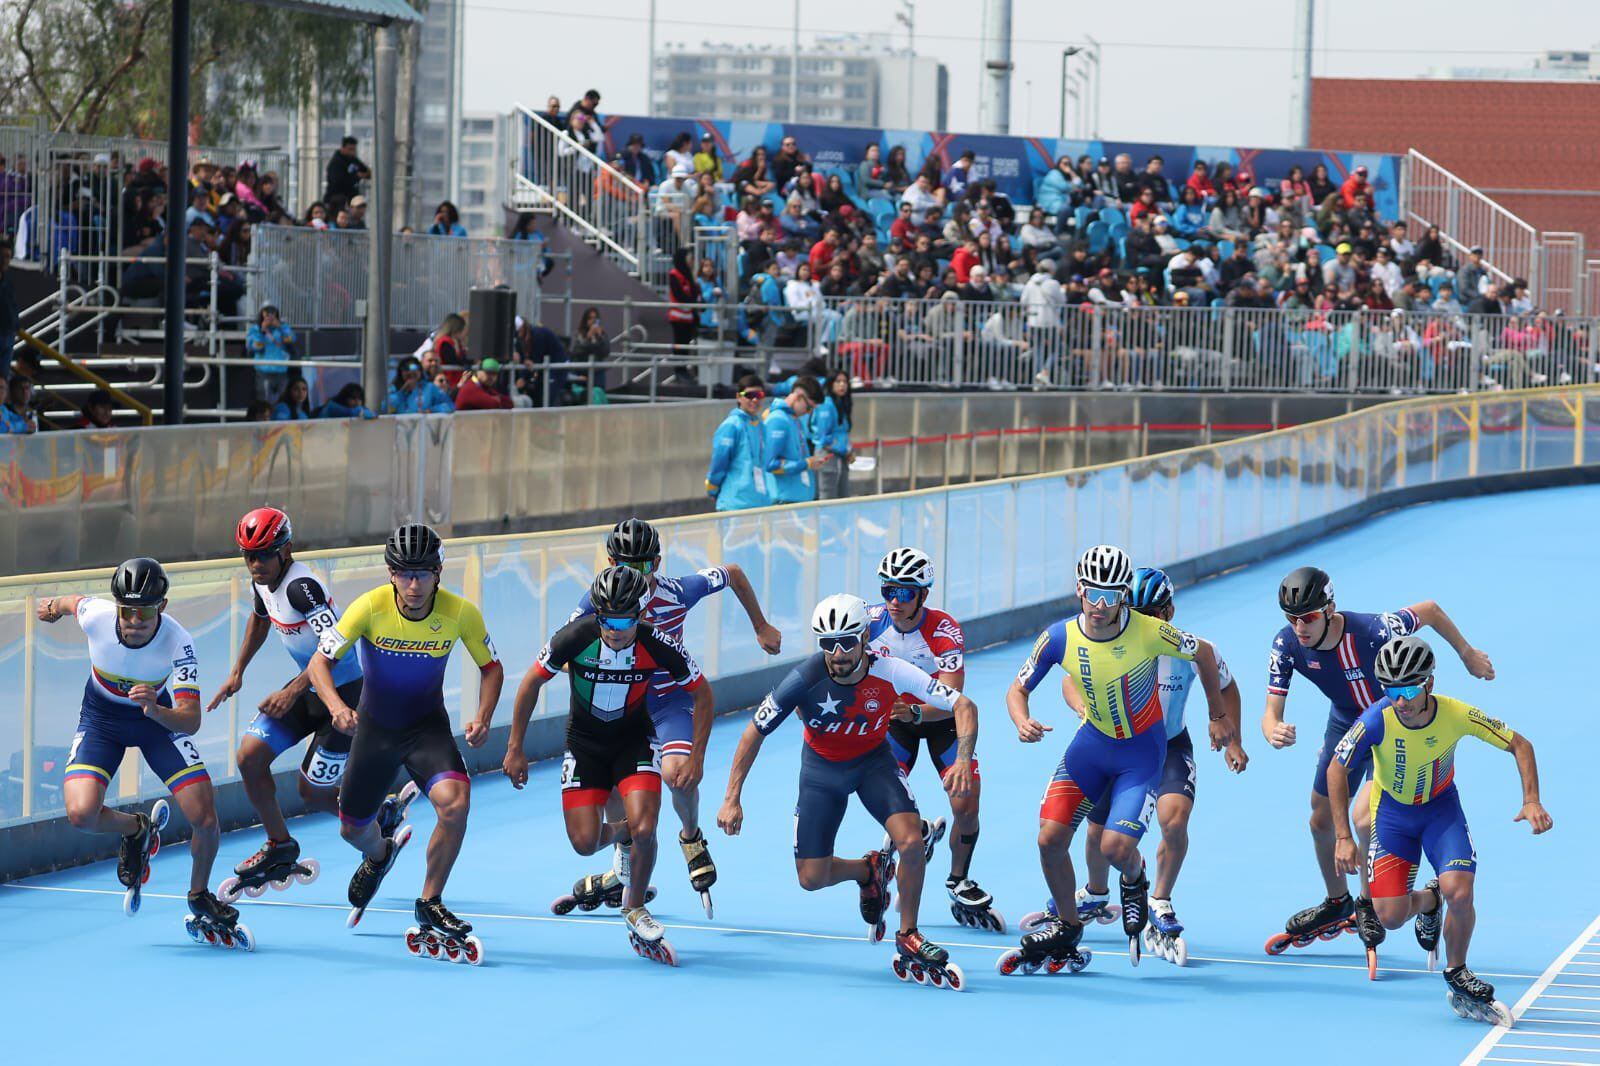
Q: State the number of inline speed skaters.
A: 11